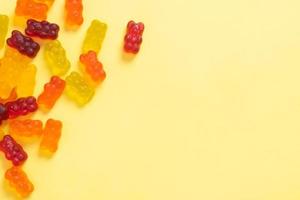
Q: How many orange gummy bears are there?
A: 7